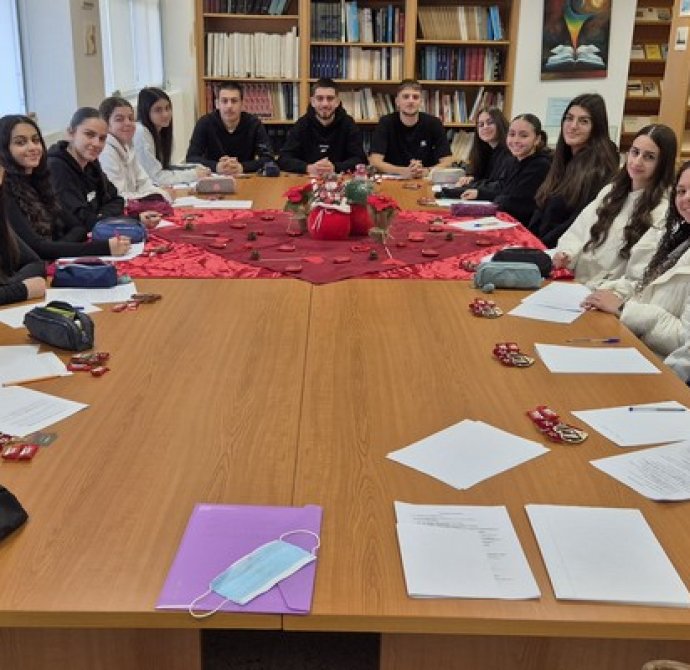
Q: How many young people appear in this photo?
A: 13